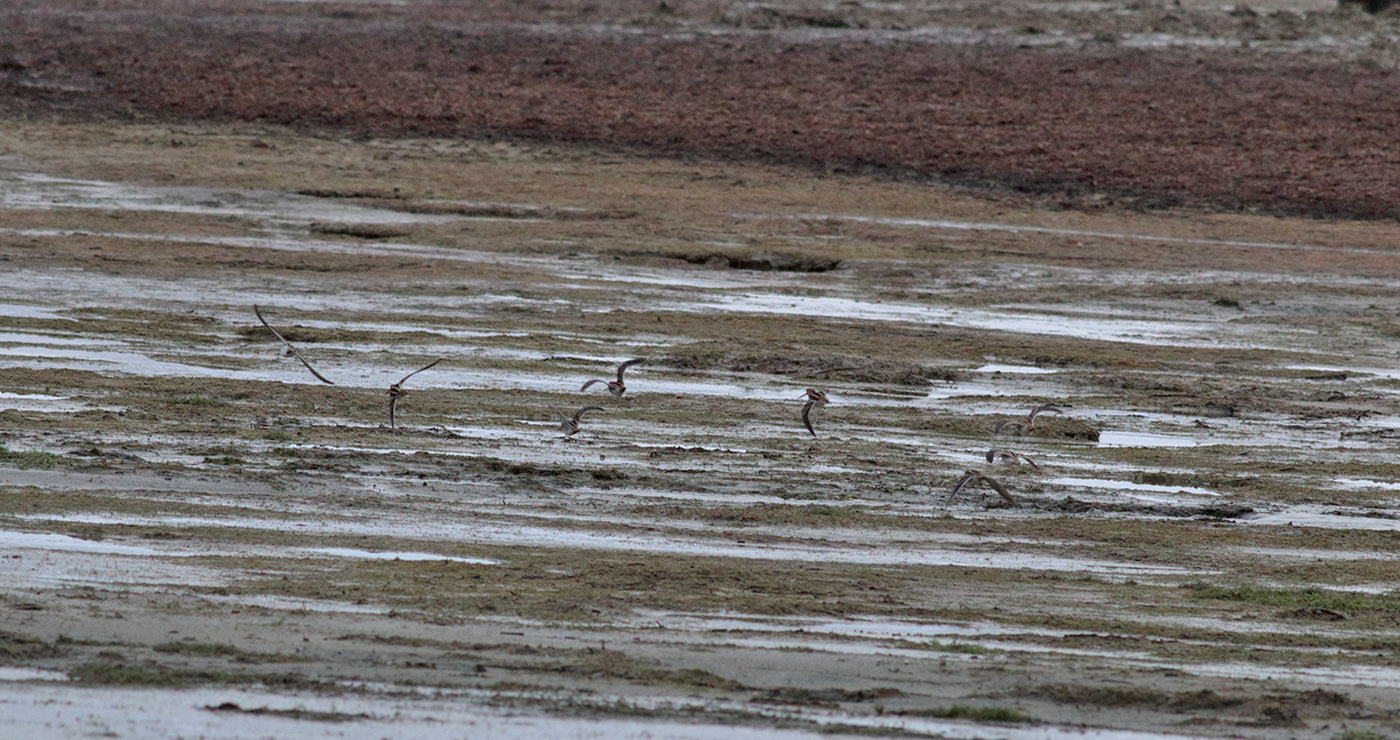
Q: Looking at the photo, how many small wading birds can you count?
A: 8